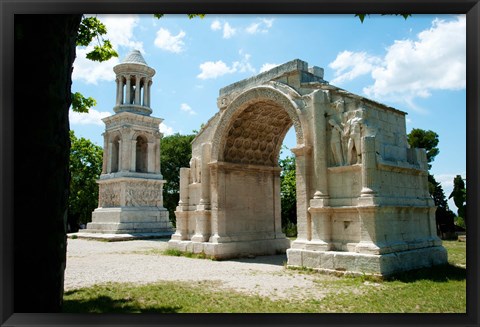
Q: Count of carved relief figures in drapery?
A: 2